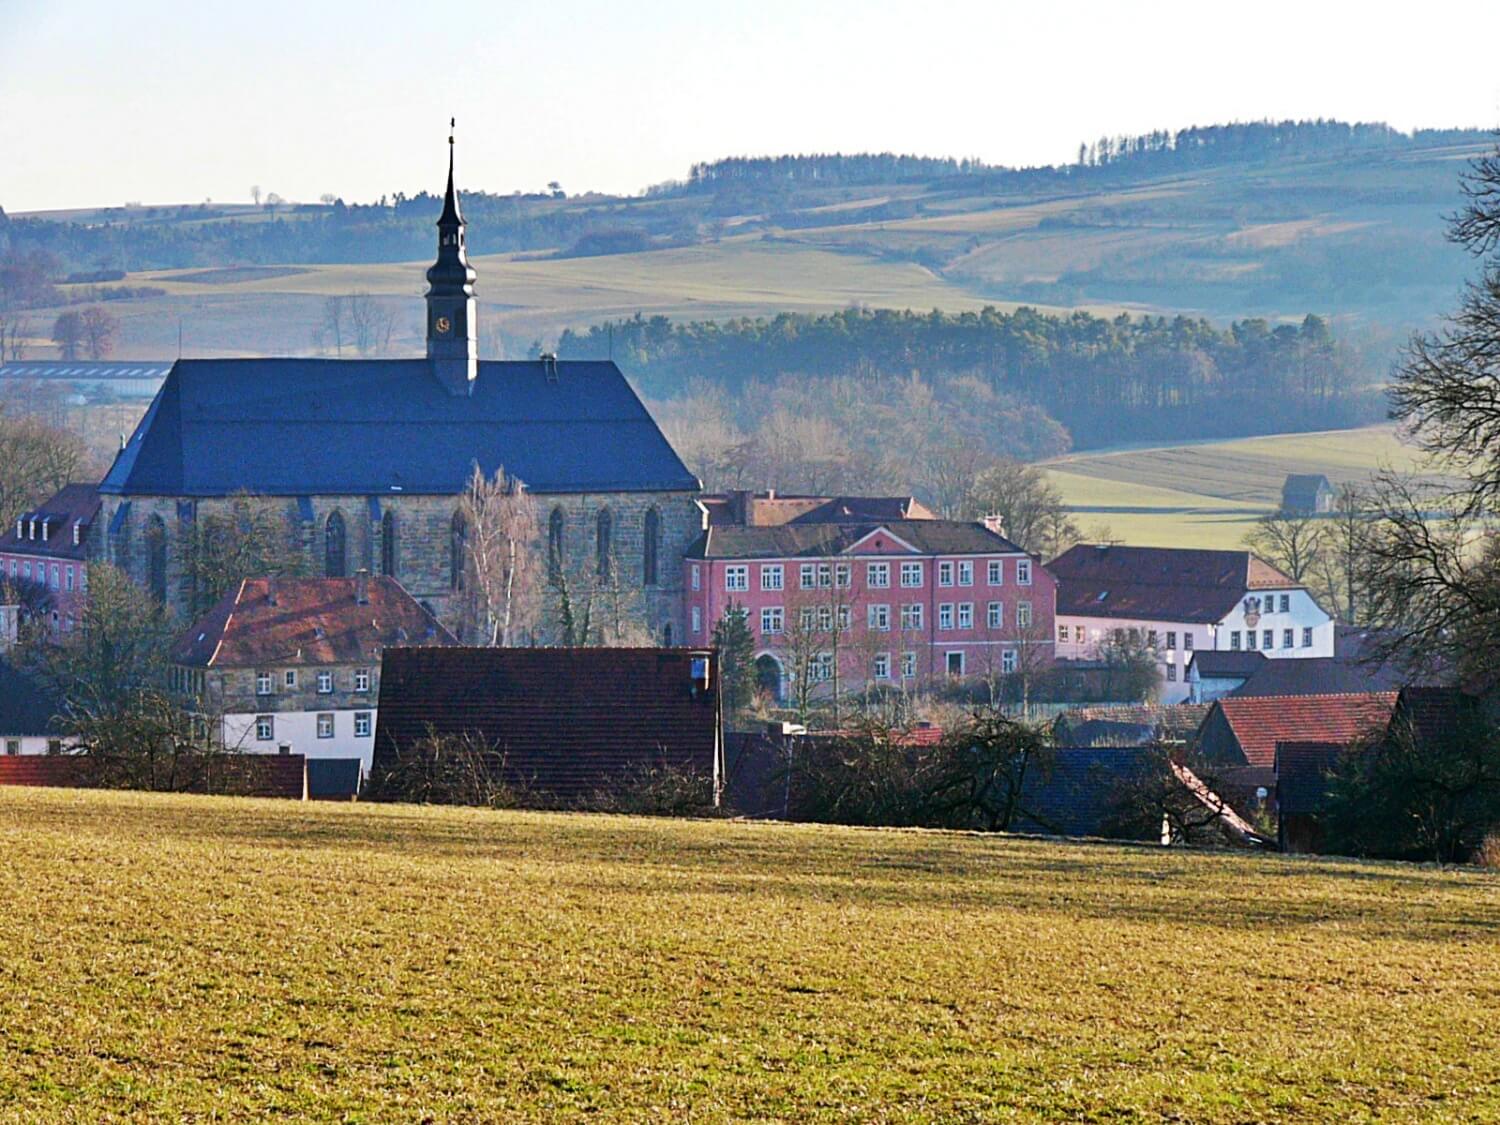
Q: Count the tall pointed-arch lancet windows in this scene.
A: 7